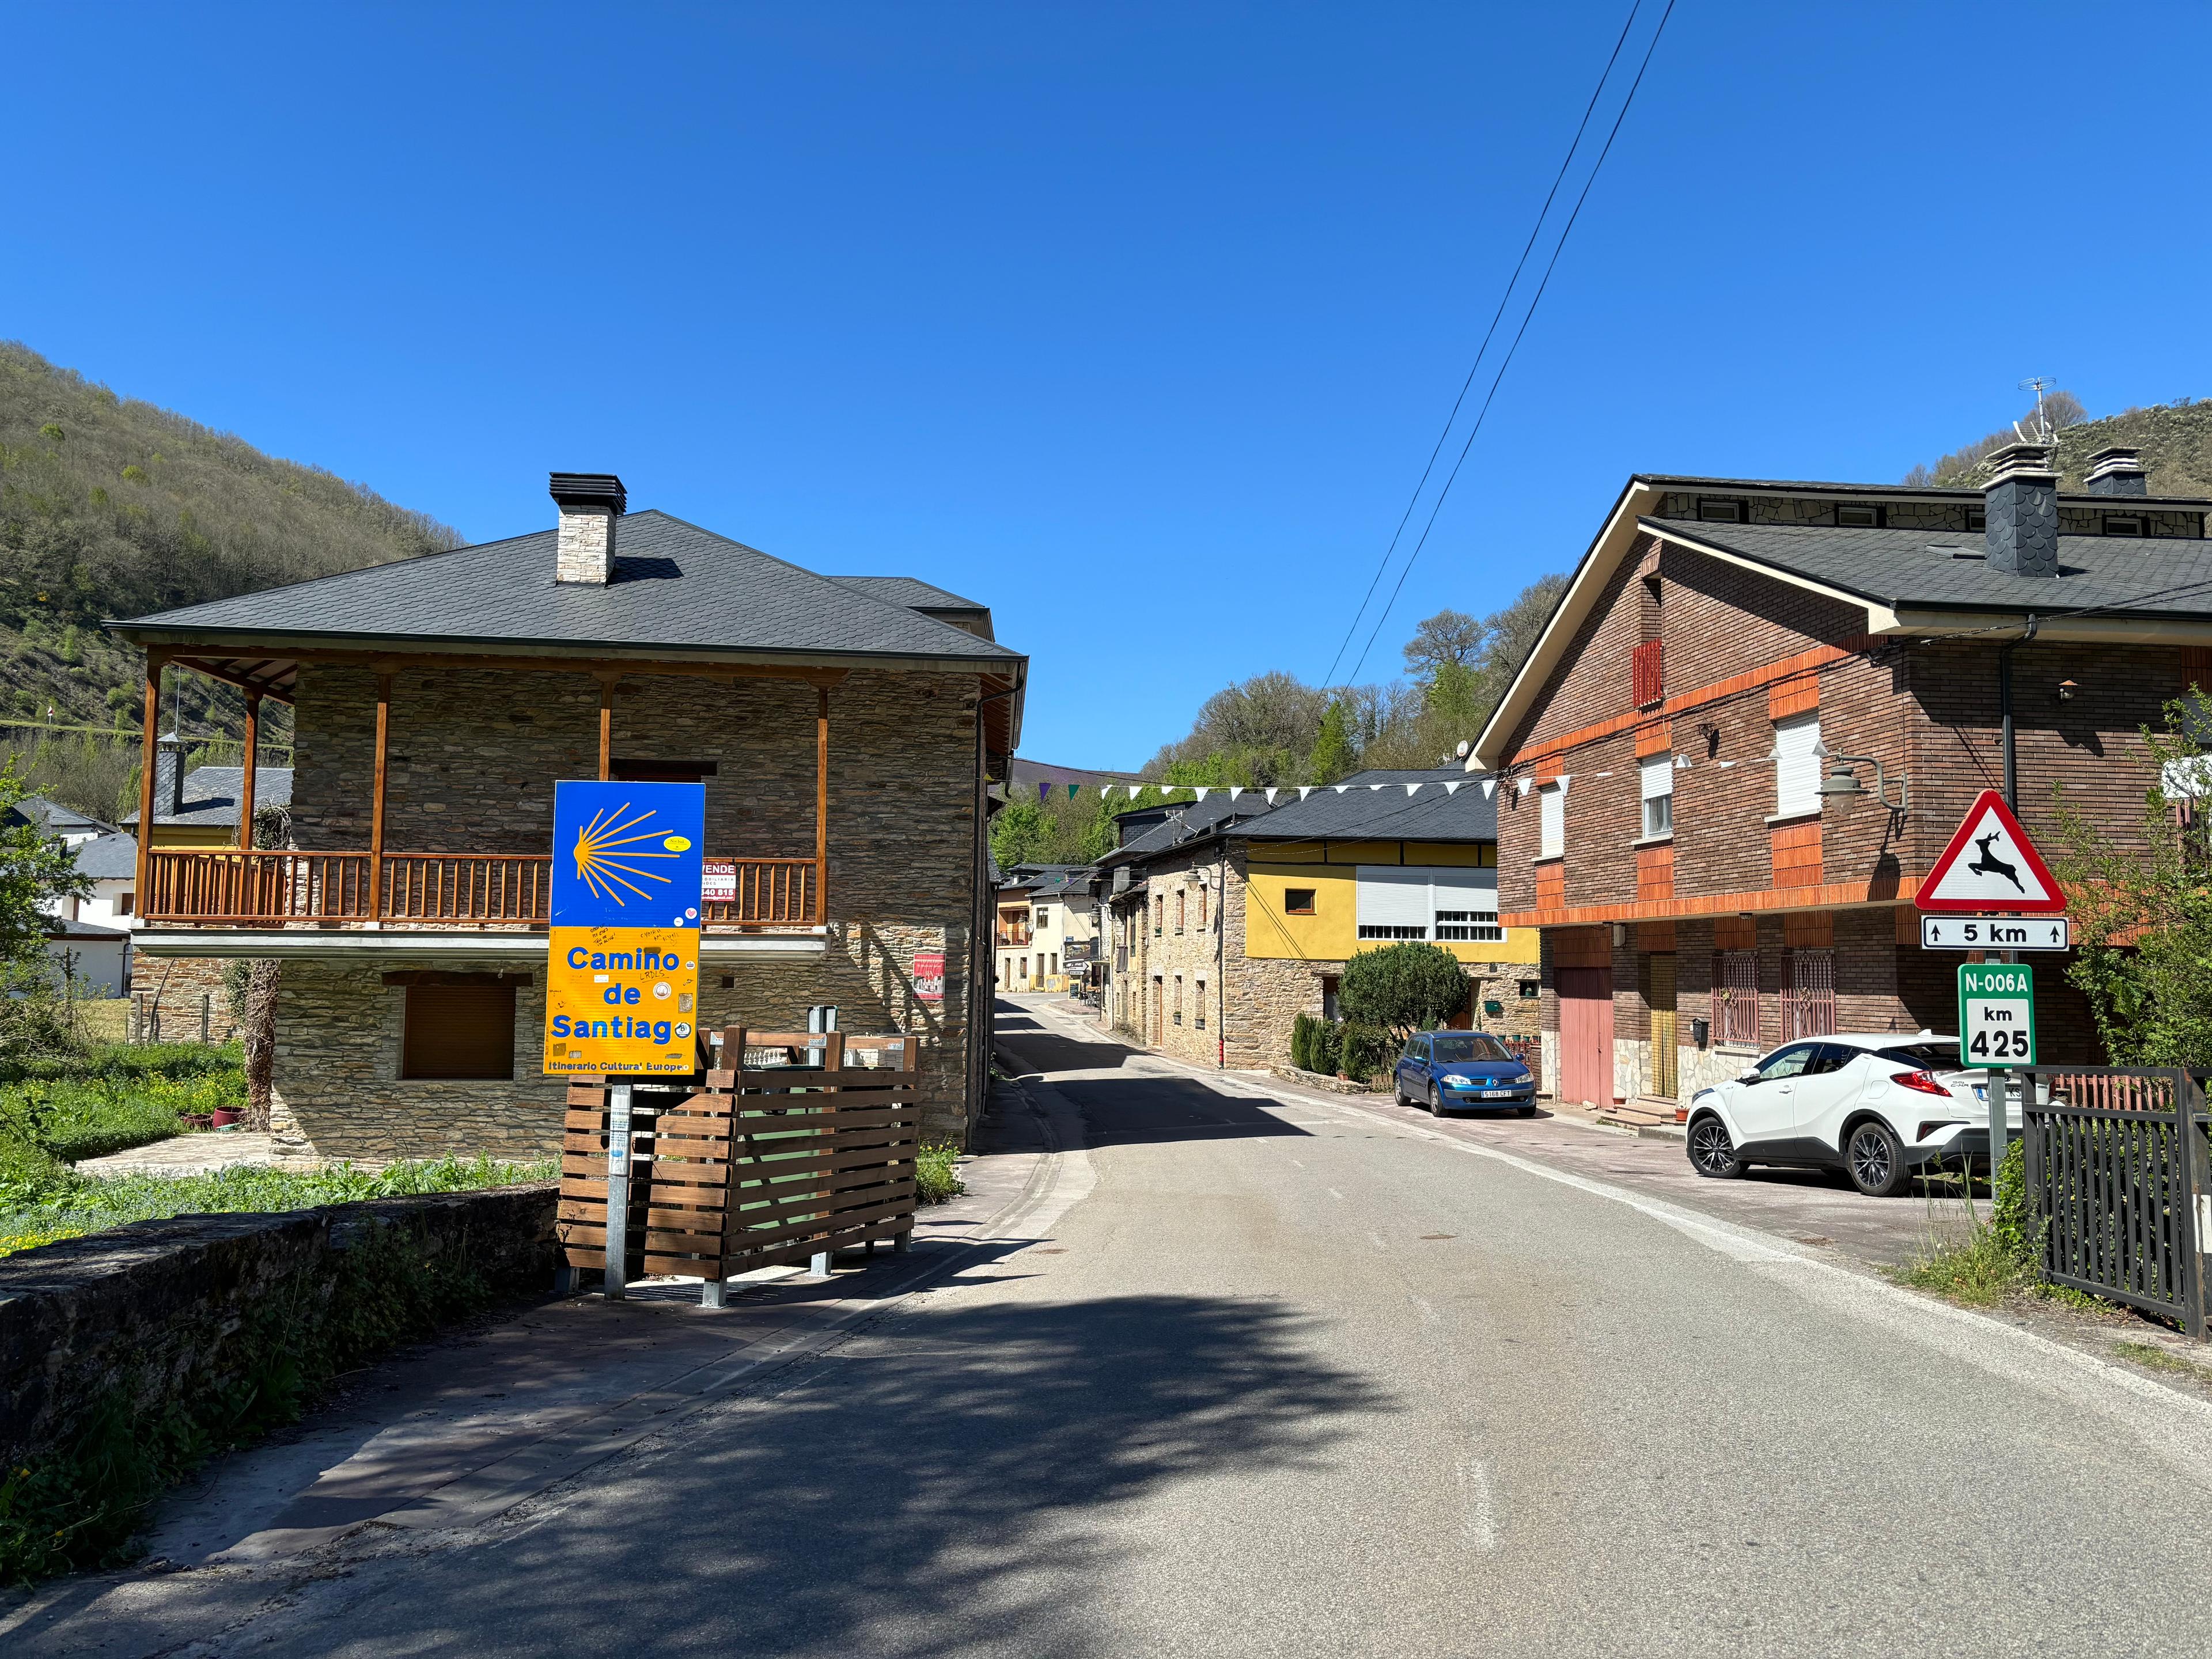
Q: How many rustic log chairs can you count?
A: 0